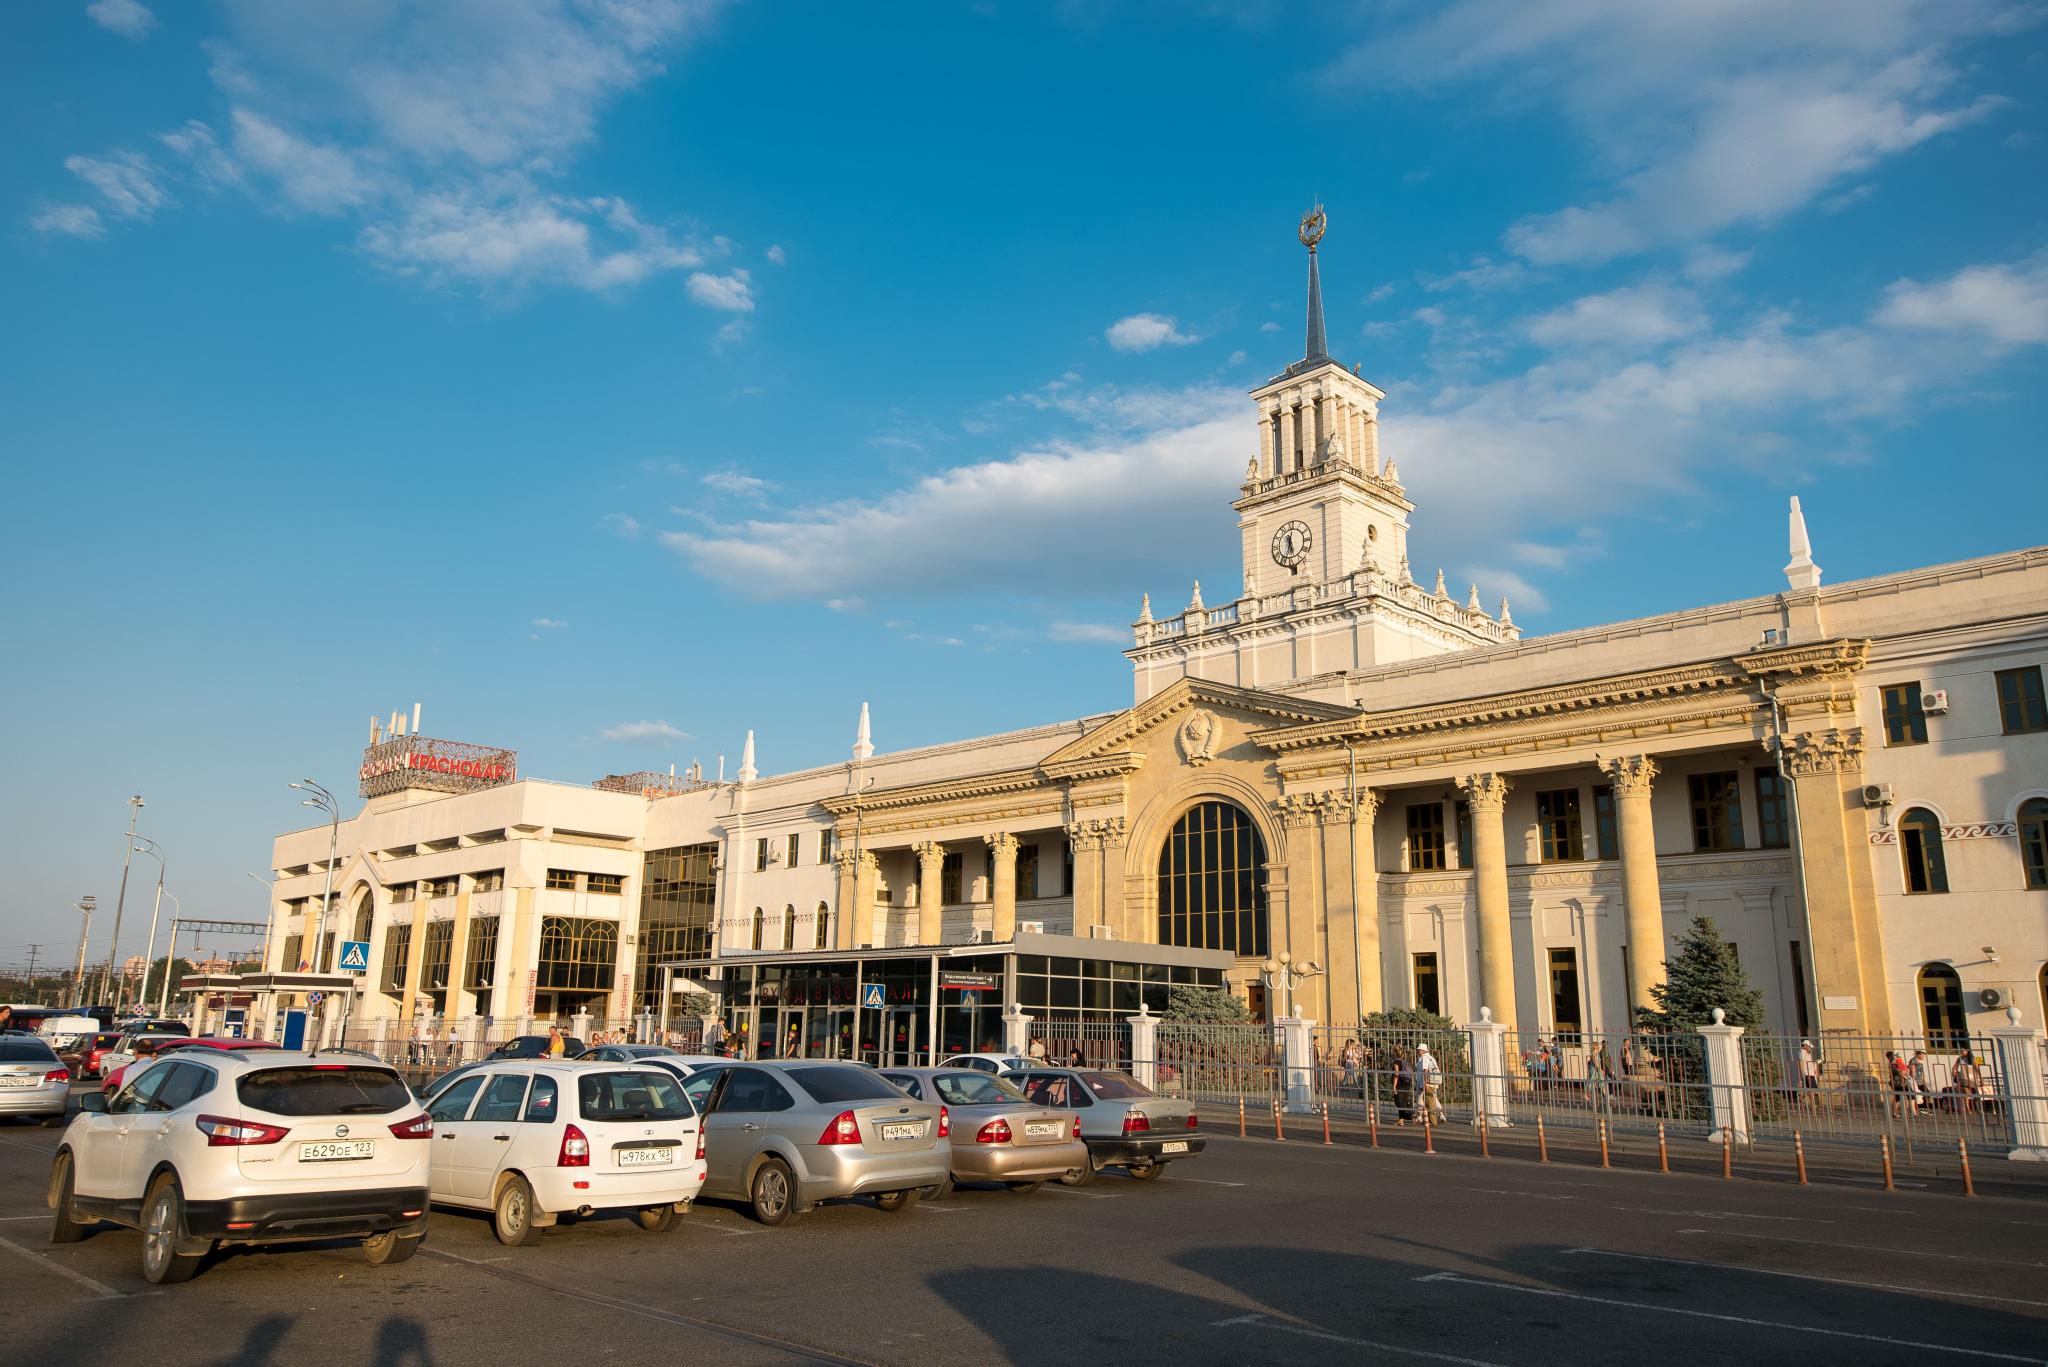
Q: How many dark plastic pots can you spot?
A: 0